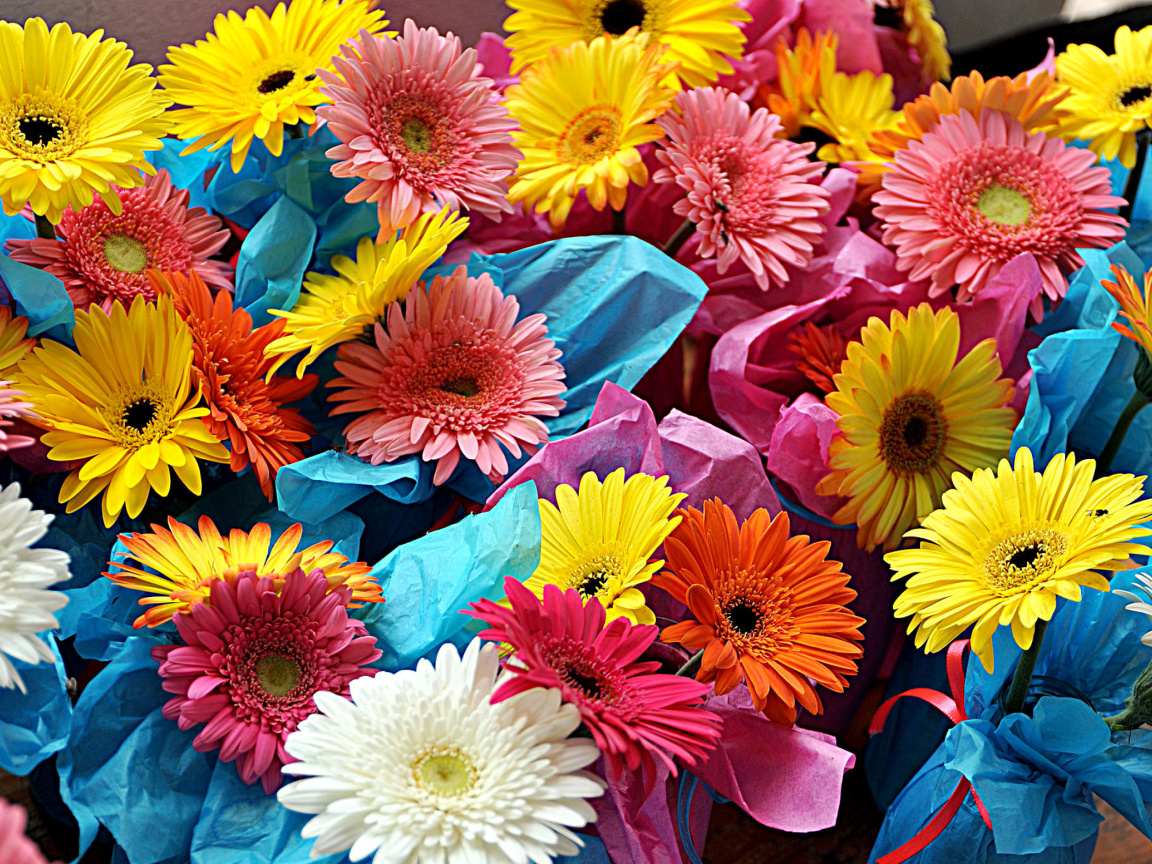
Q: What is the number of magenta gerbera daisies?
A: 2